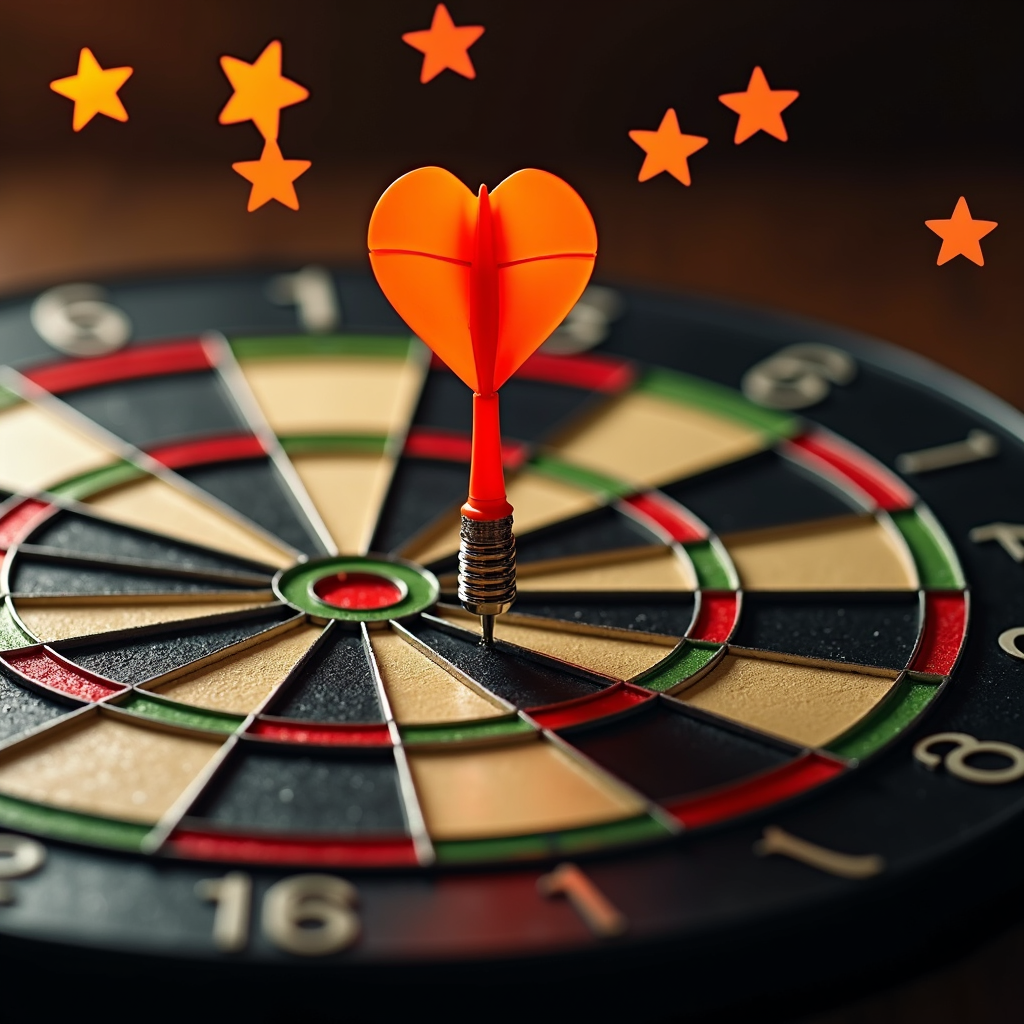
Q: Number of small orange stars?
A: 7